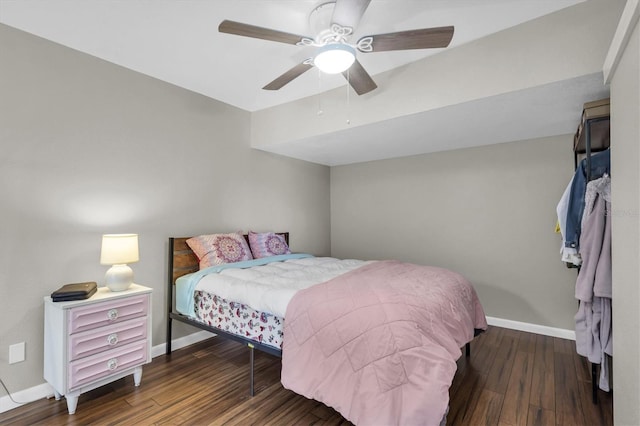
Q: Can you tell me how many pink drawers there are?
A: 3